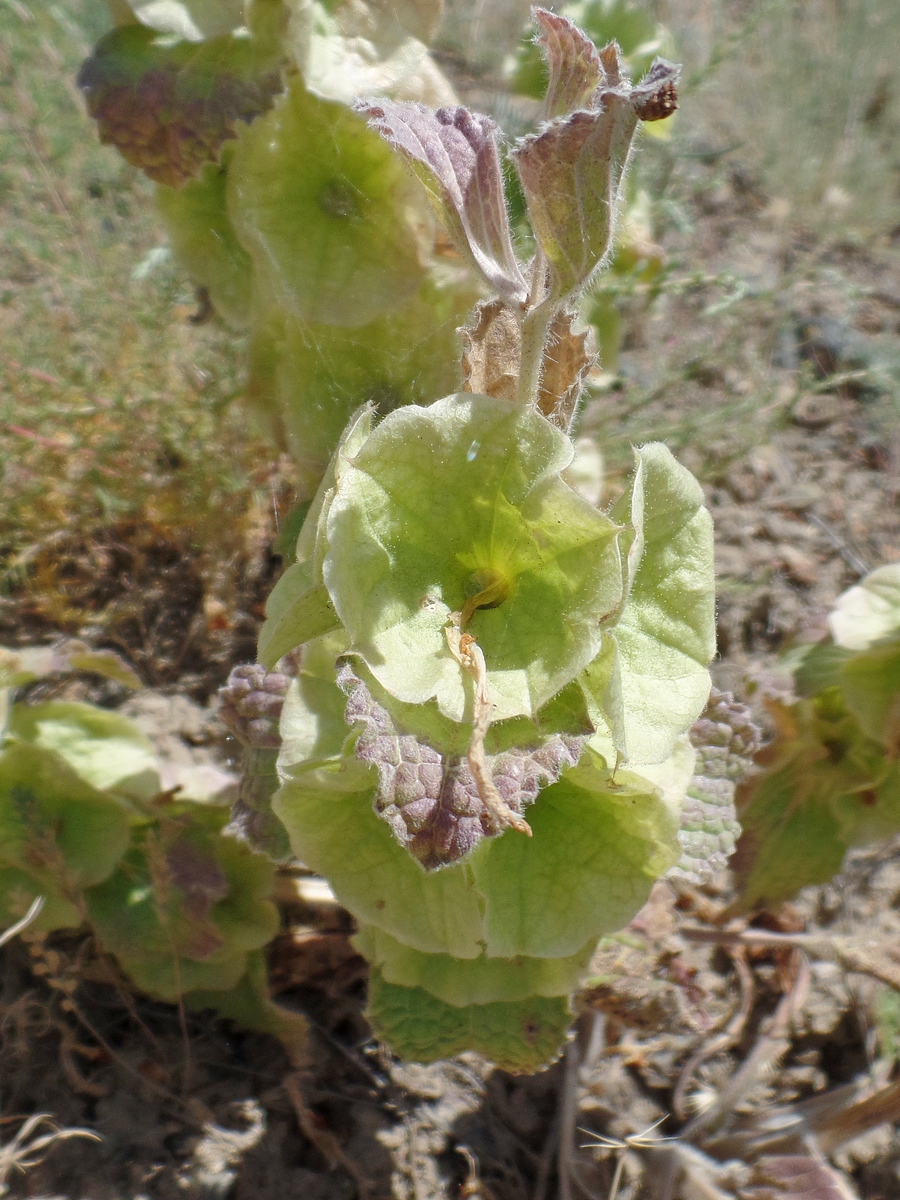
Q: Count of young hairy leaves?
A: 3